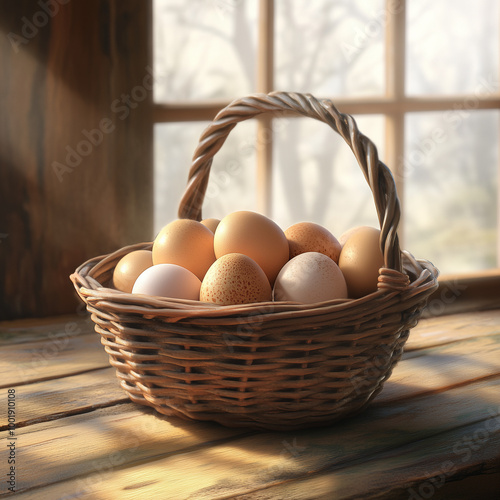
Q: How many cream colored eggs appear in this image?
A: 2